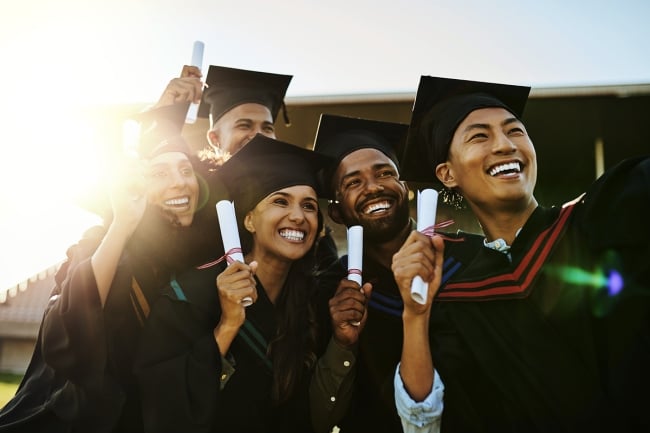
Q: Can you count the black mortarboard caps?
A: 5